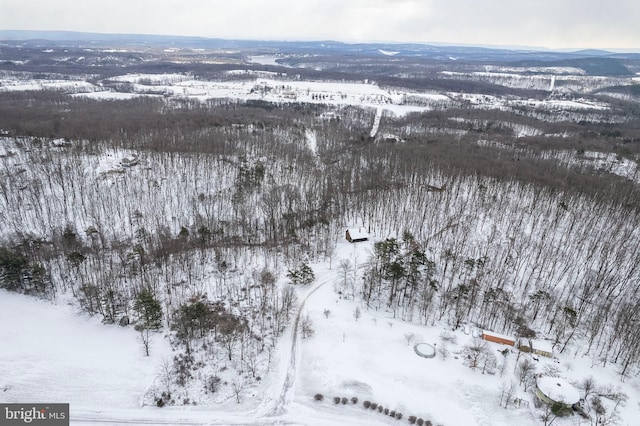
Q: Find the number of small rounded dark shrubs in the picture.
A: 13